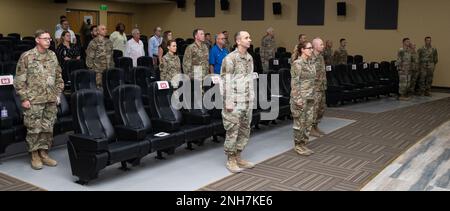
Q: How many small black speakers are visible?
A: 4